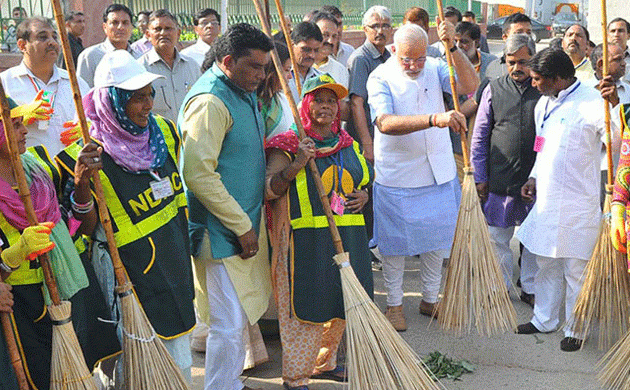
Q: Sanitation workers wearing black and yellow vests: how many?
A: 3